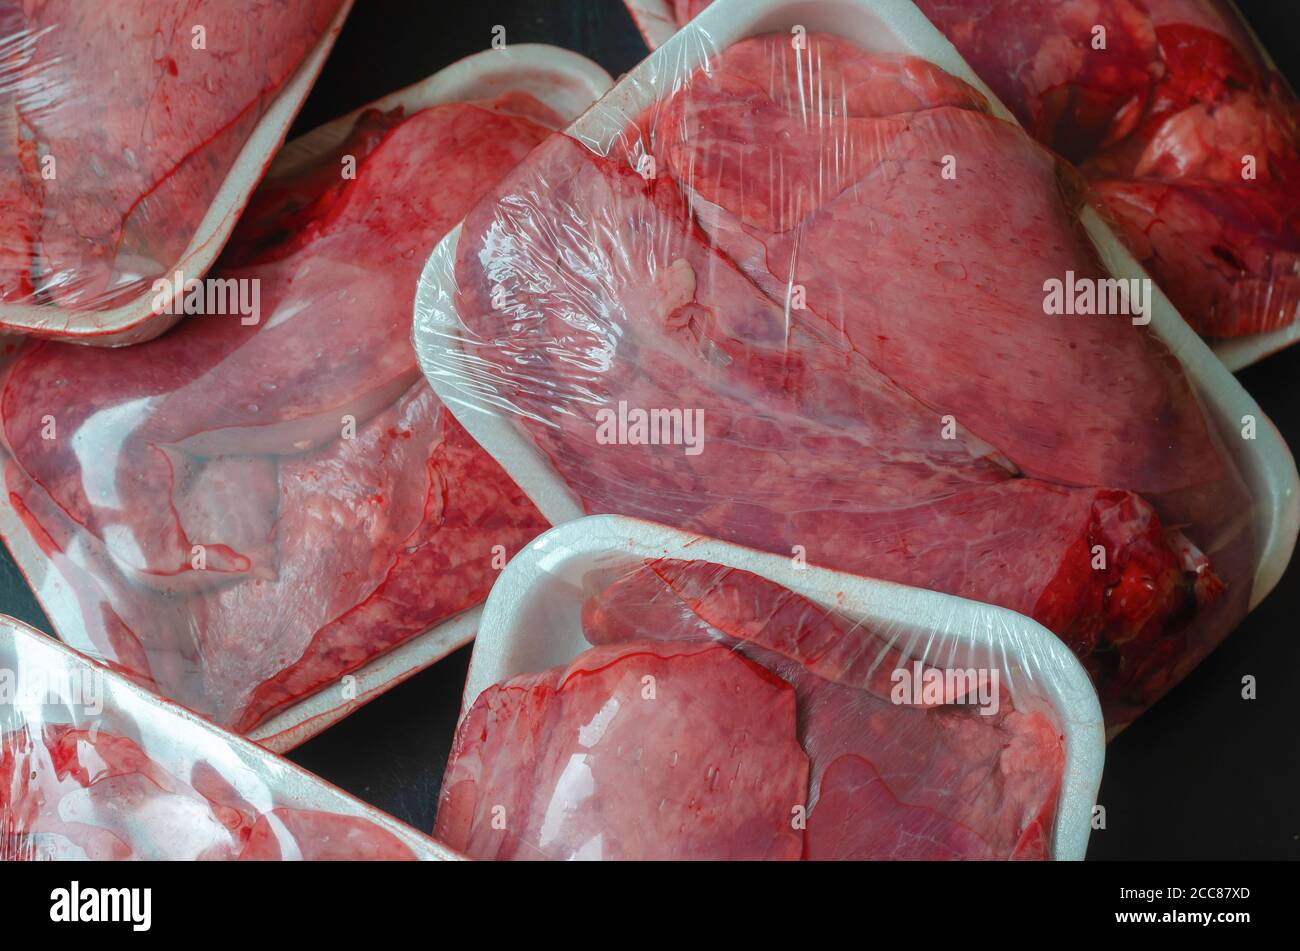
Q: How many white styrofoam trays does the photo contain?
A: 6